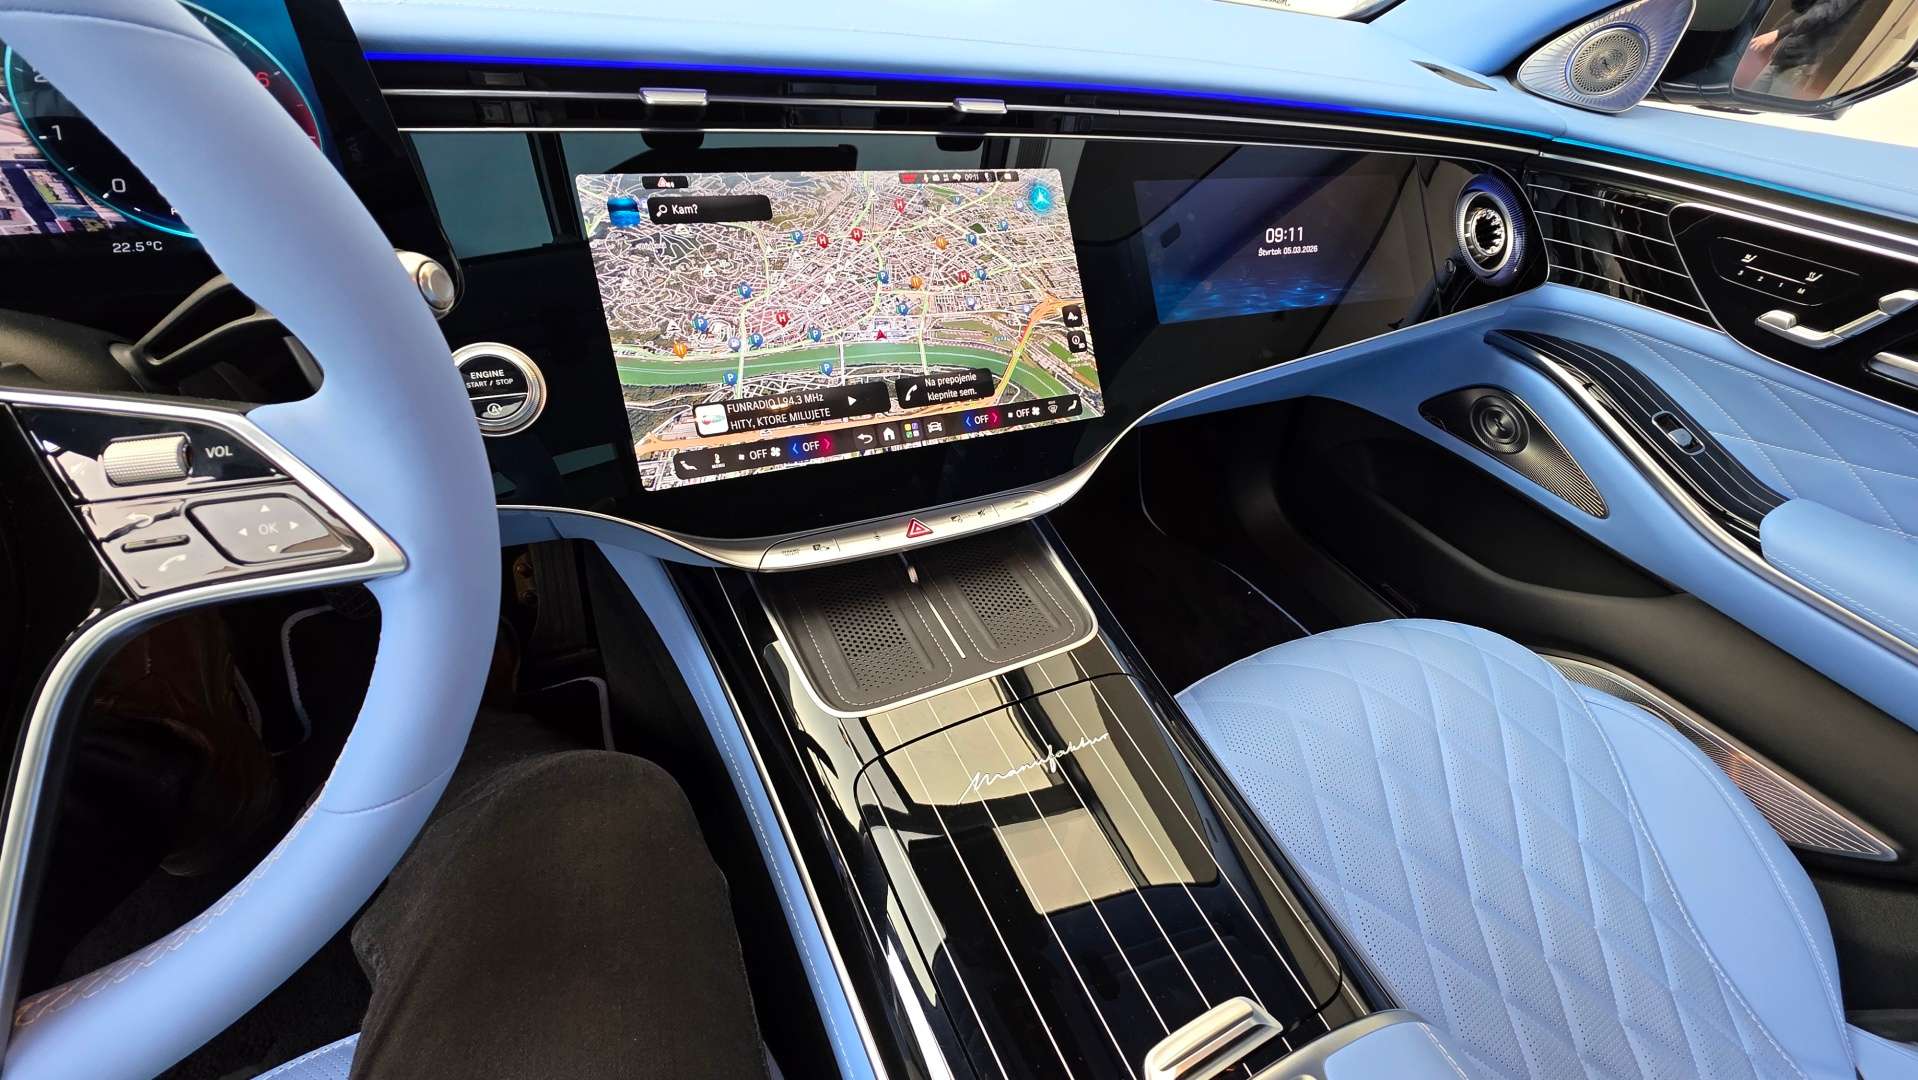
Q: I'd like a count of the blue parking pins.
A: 12